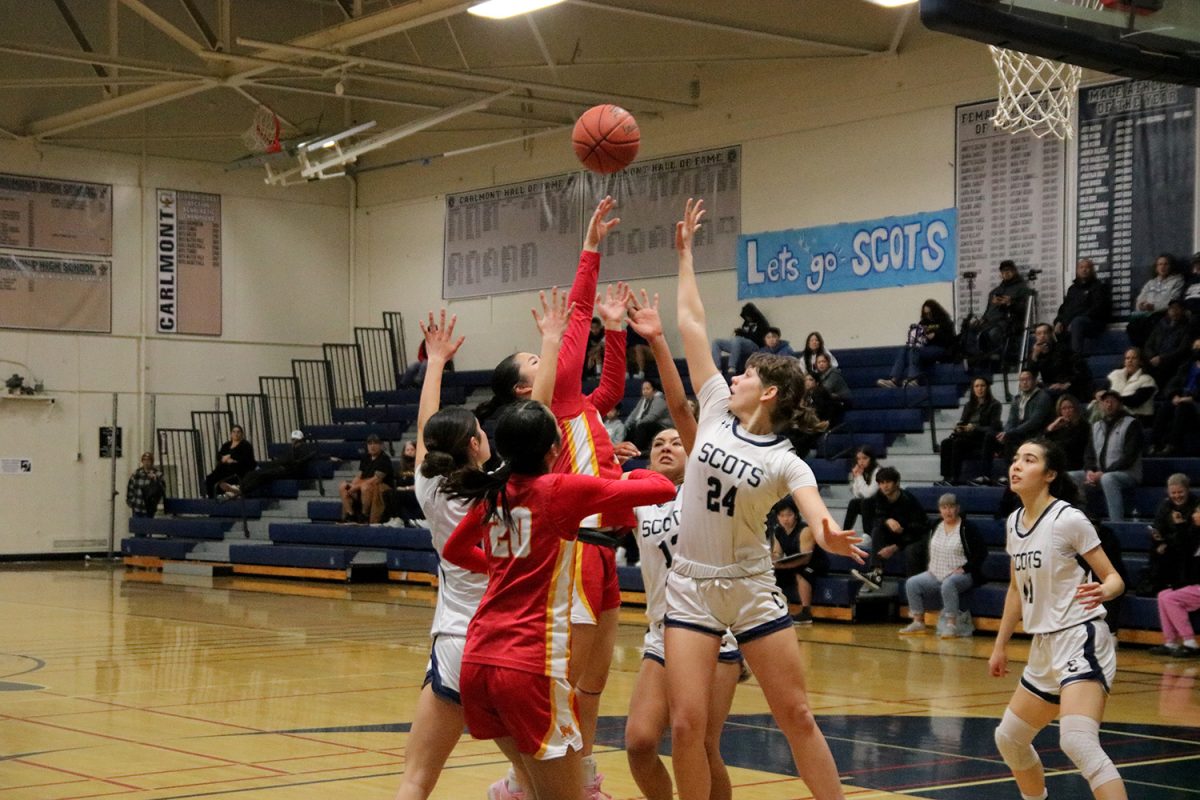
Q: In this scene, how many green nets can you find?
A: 0